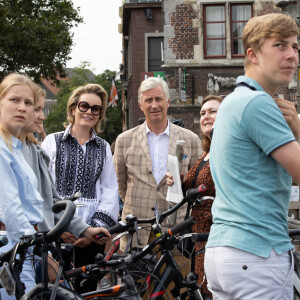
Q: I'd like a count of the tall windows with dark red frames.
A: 2